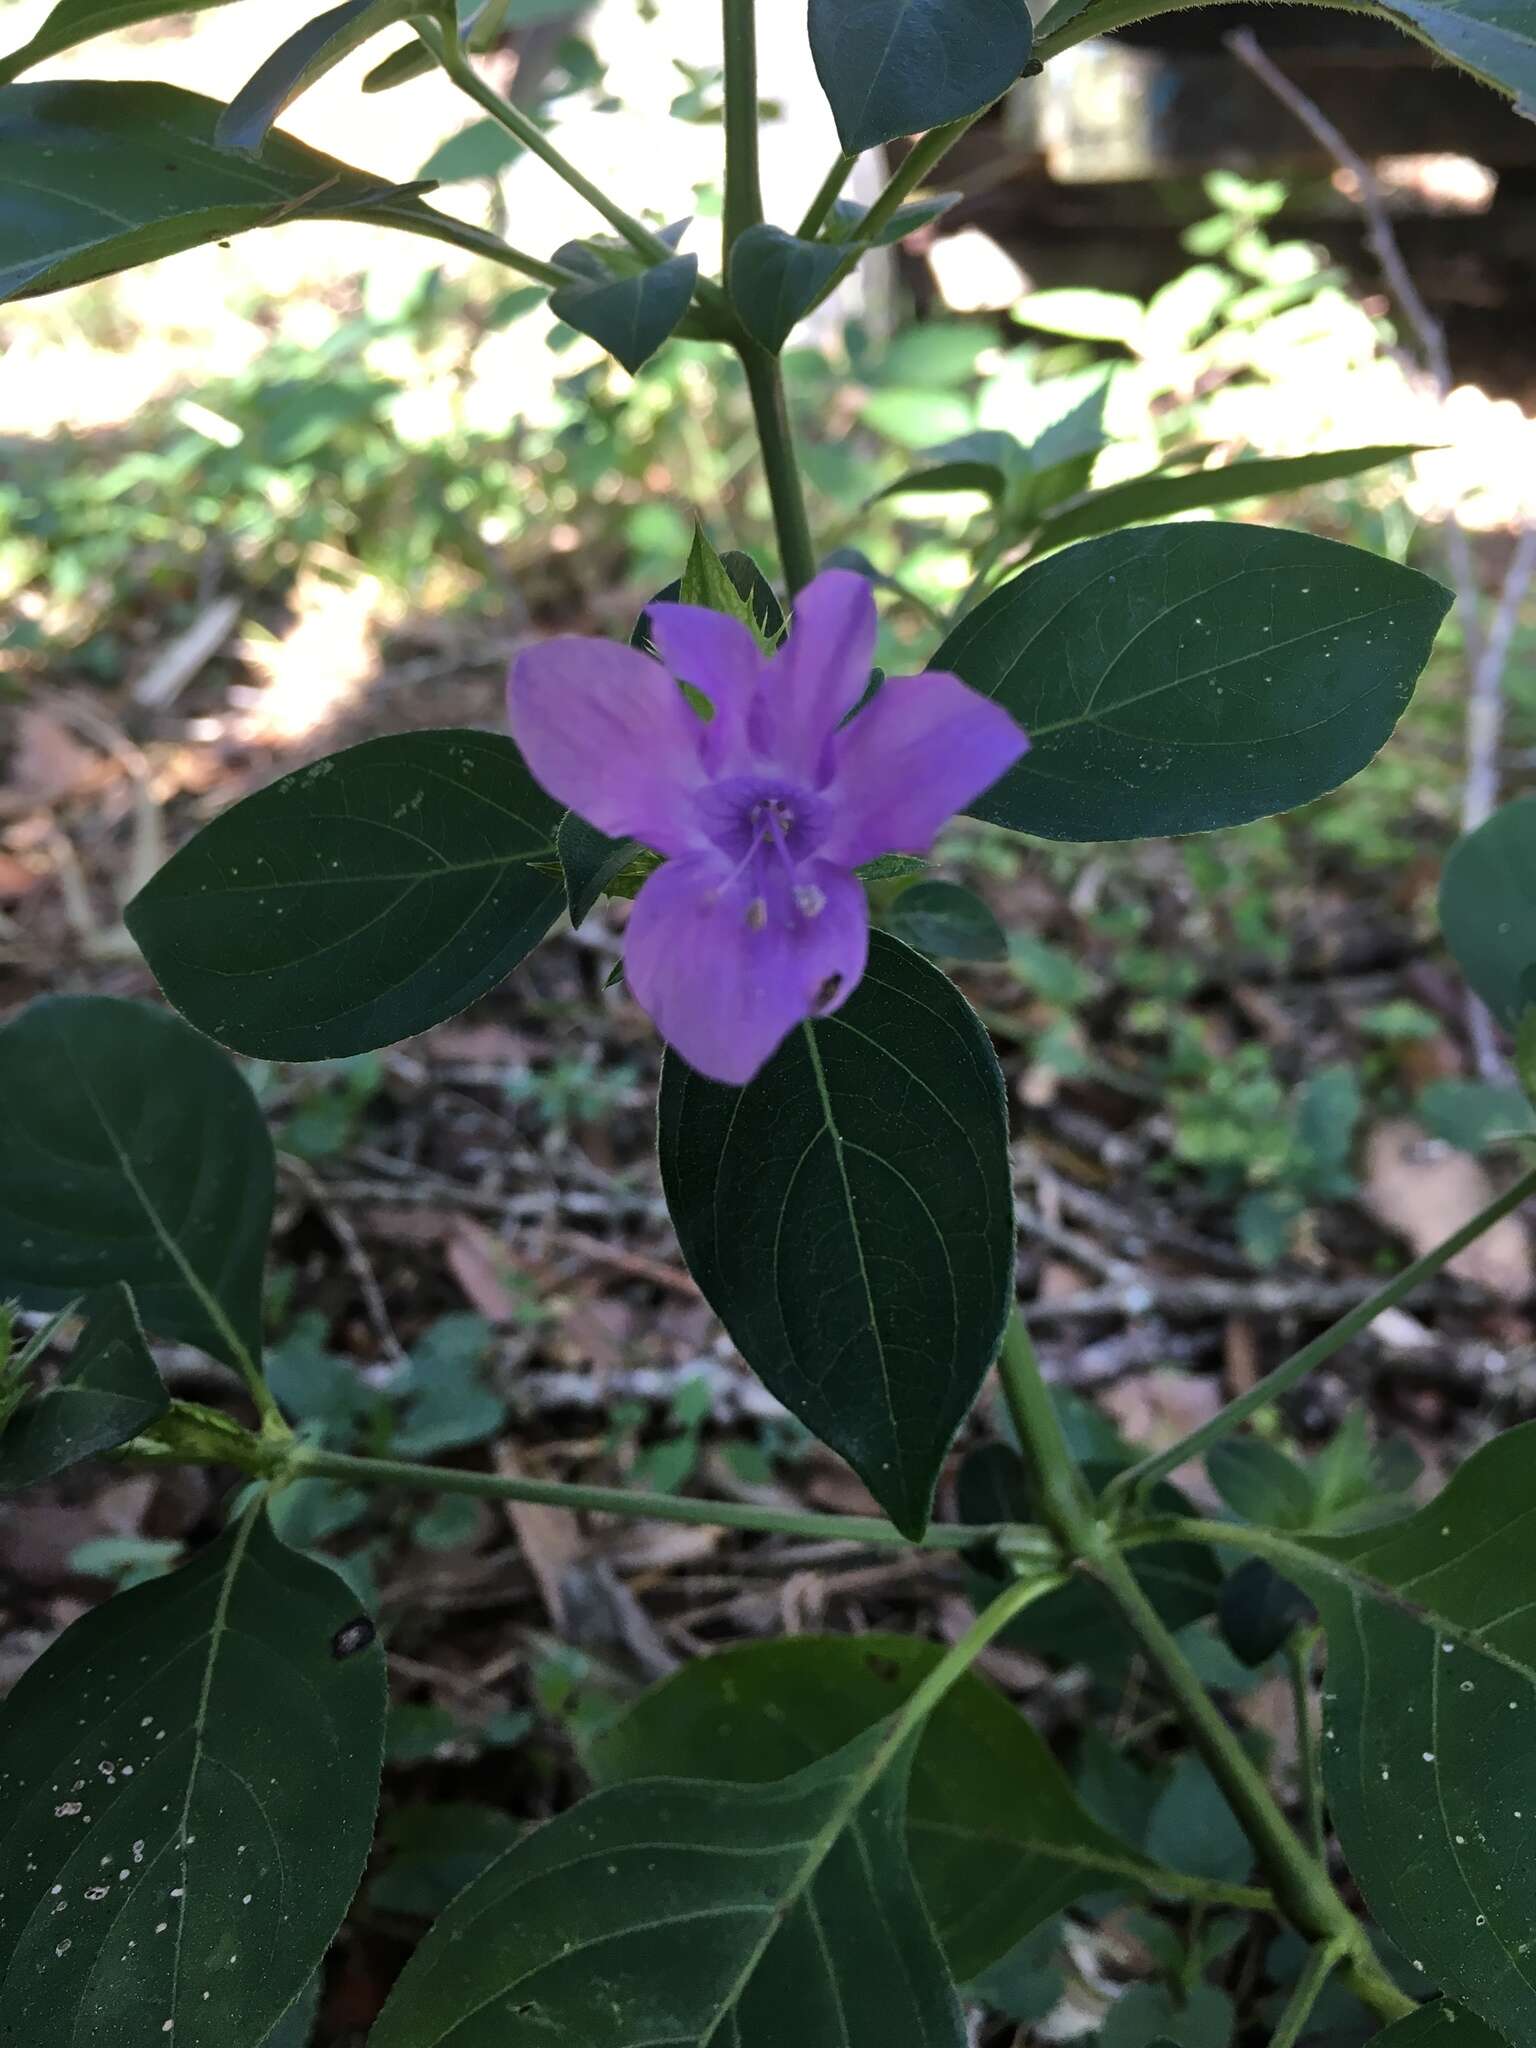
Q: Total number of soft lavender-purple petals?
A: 5